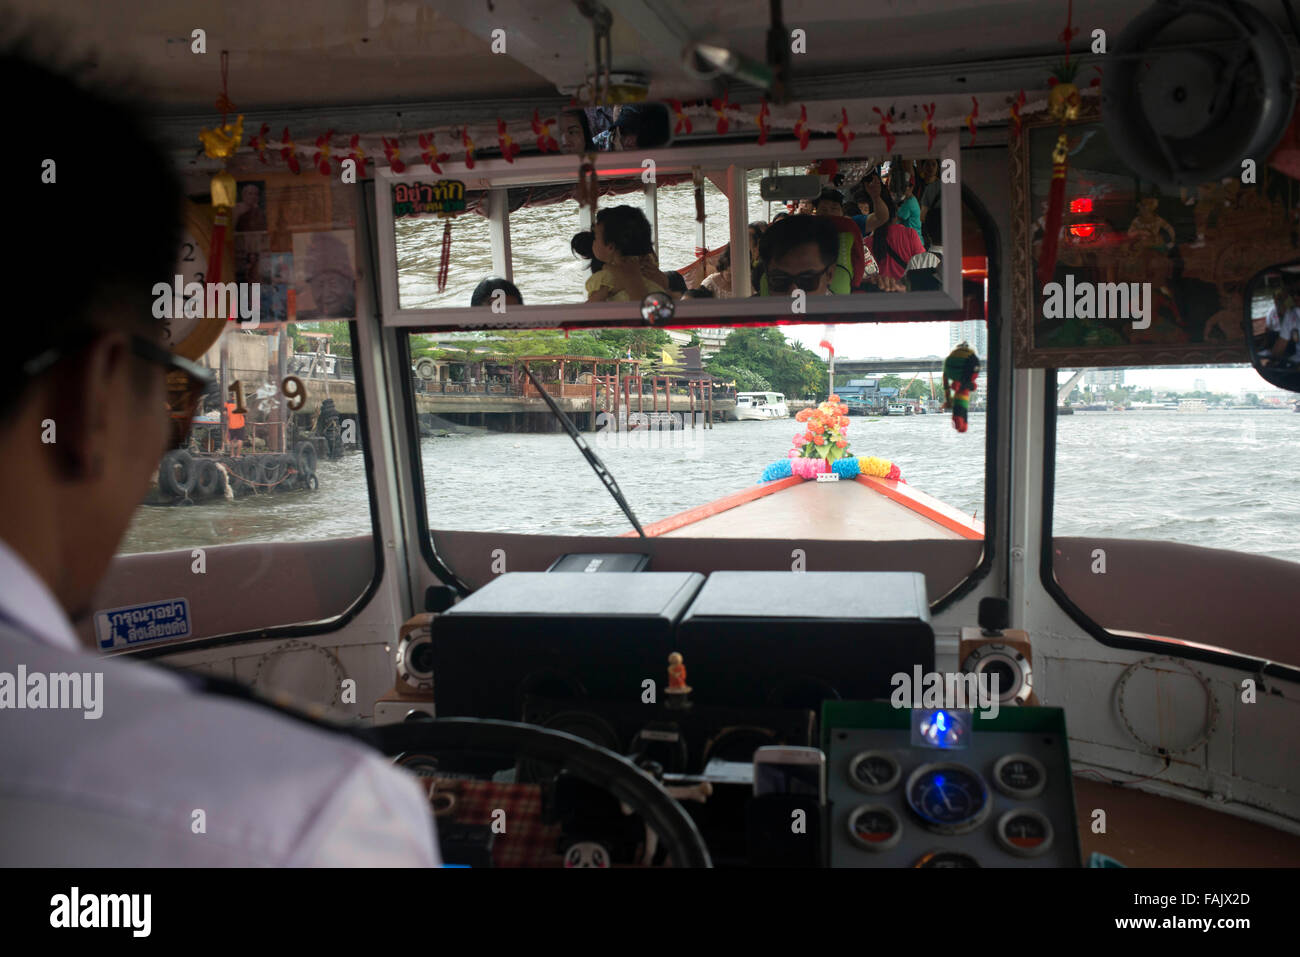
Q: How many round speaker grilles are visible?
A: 2